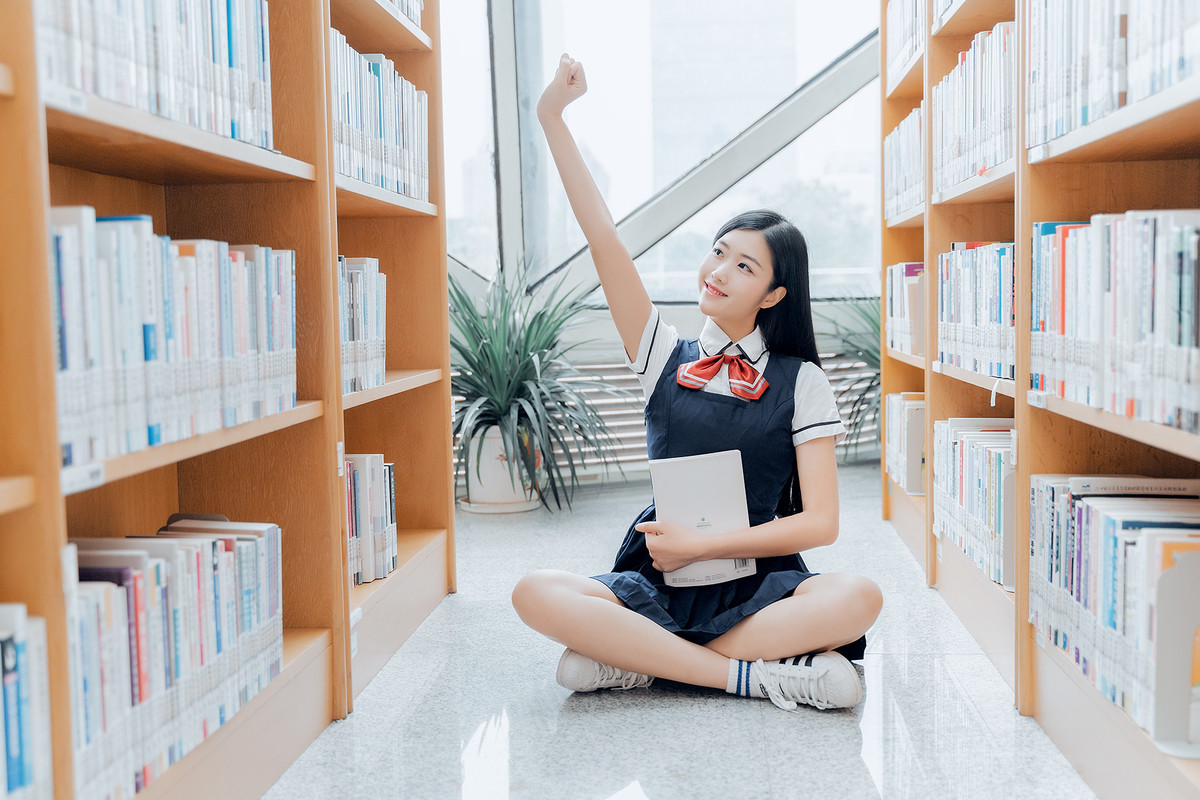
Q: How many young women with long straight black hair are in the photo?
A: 1